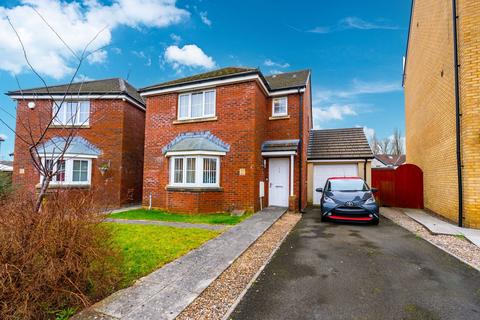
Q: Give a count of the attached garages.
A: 1